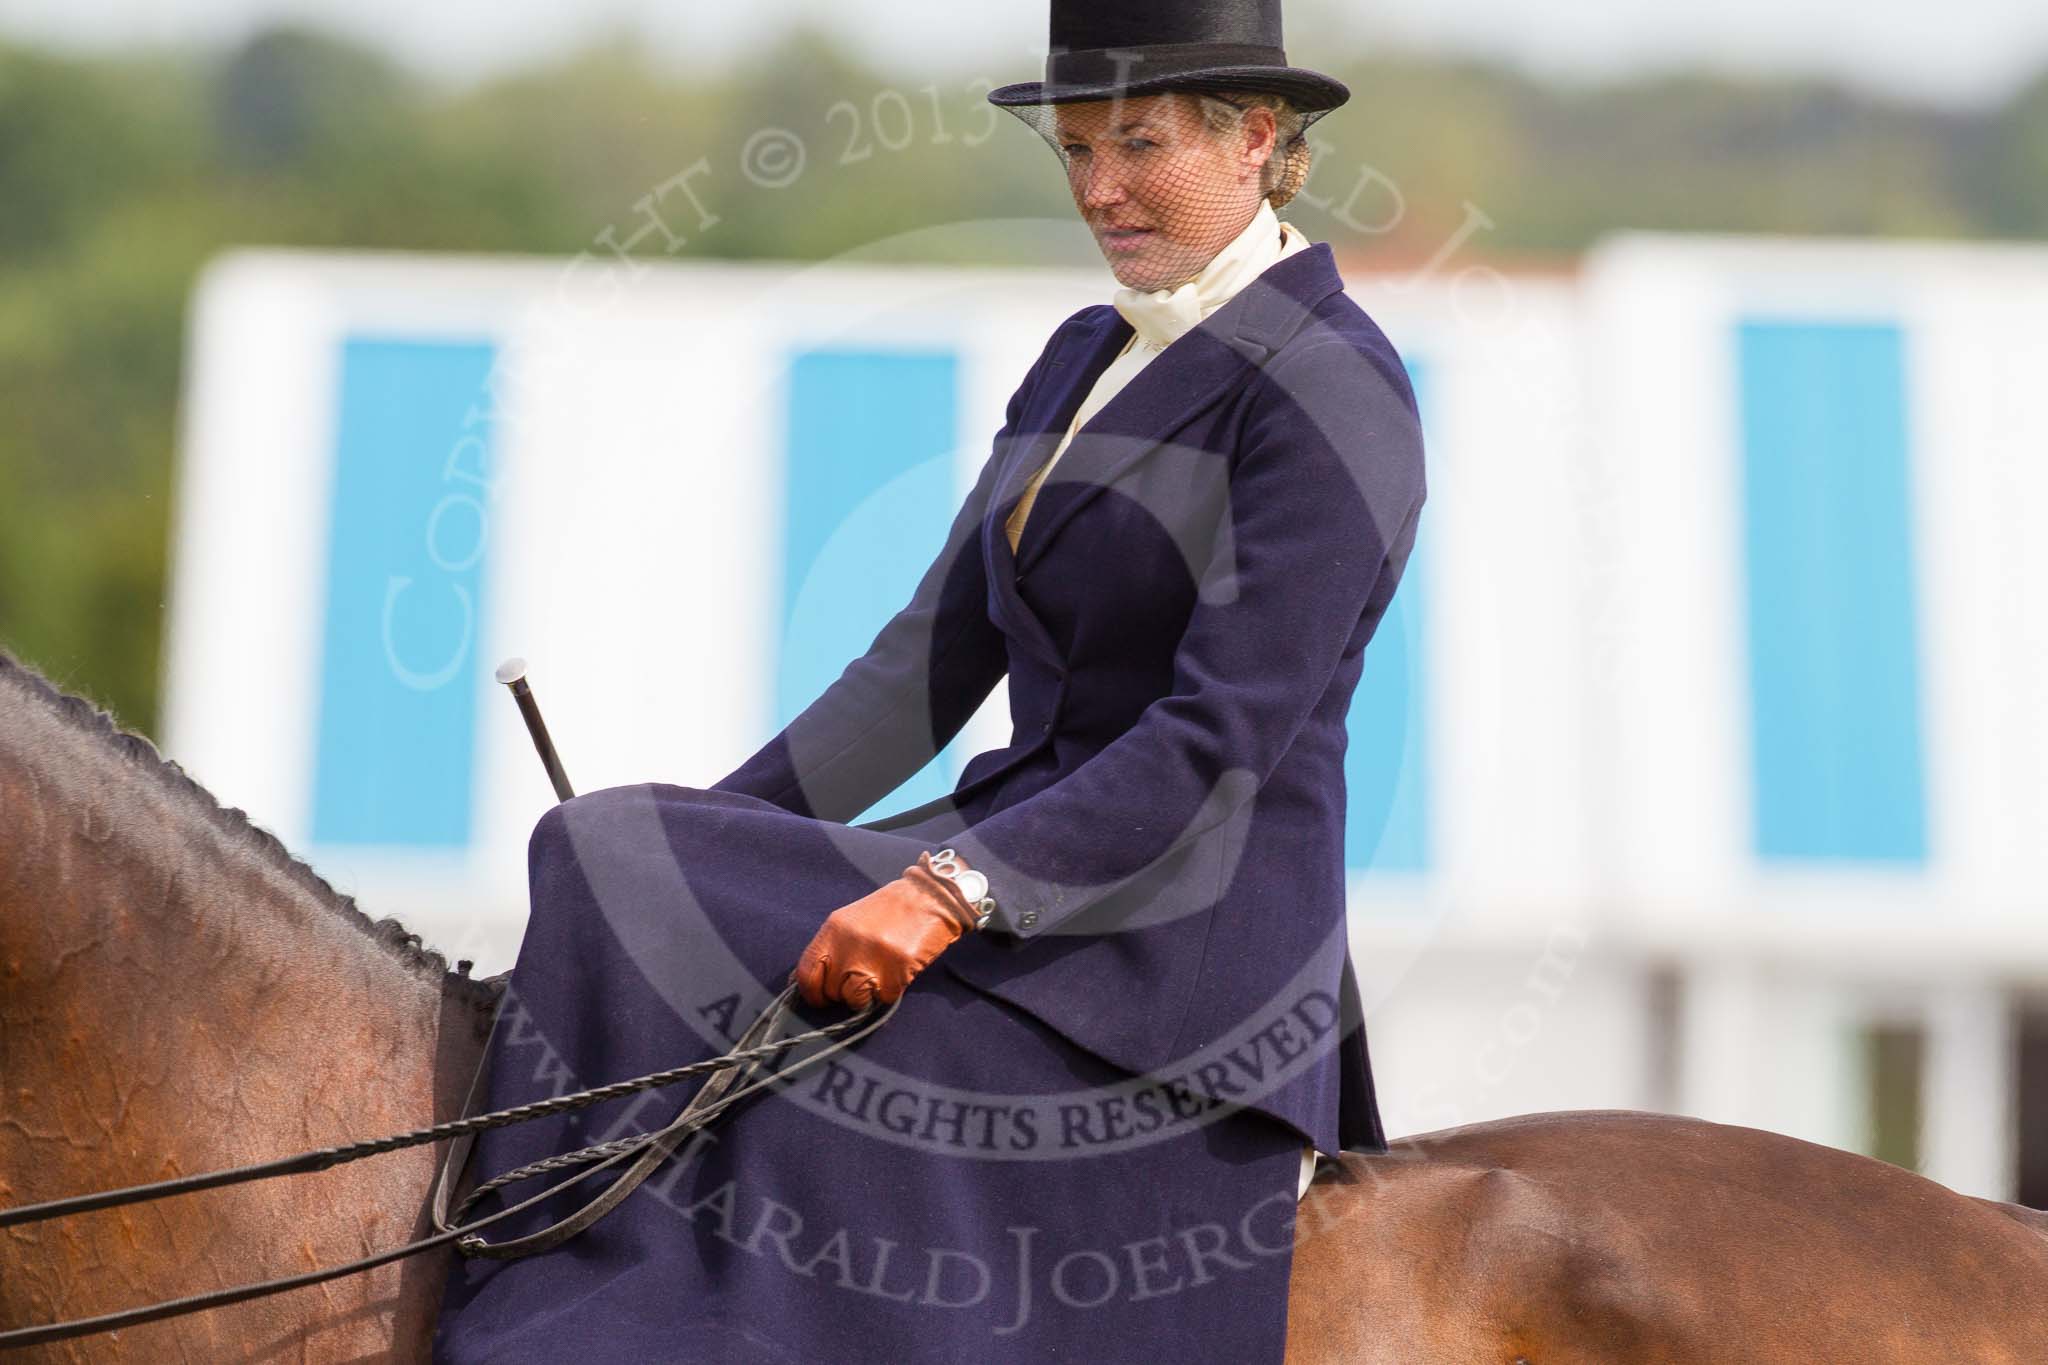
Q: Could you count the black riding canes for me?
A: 1